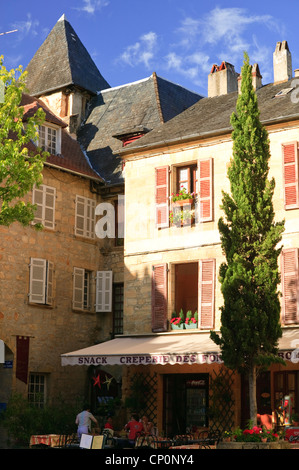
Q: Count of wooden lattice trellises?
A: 2